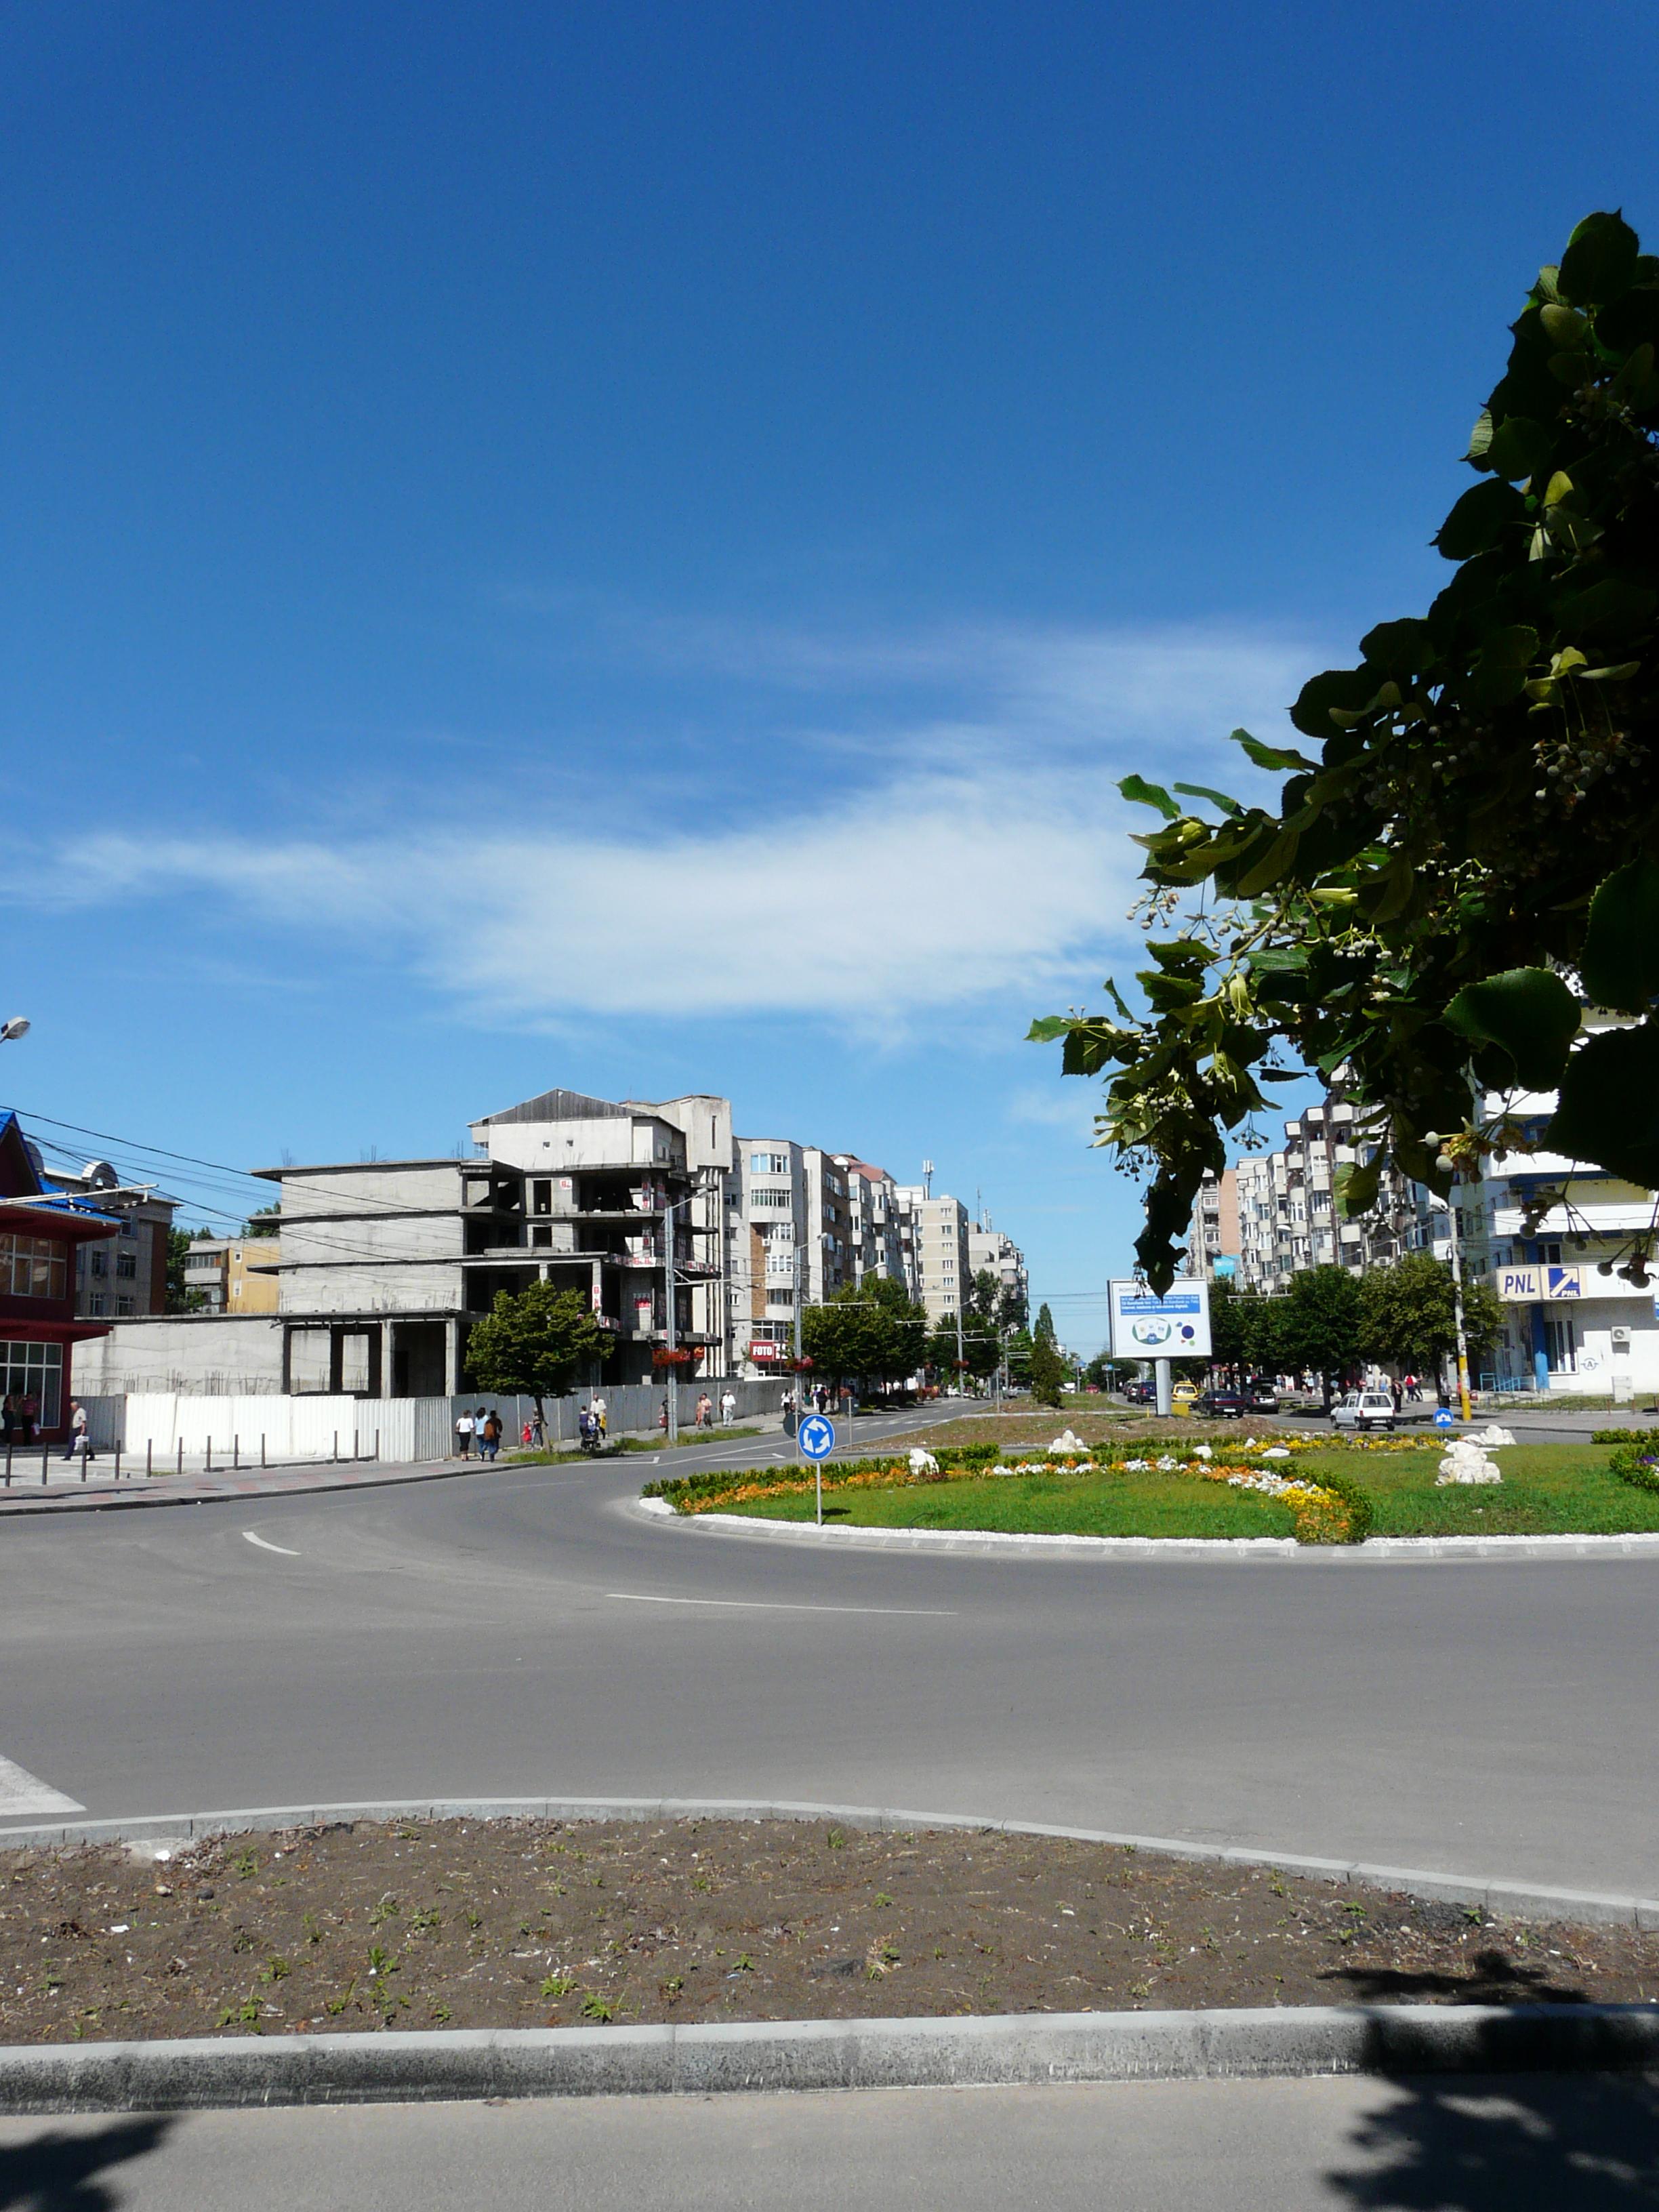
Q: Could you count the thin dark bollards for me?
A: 12